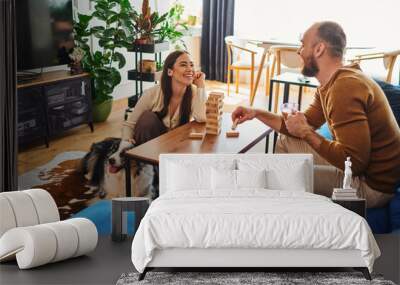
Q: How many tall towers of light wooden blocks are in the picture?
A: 1